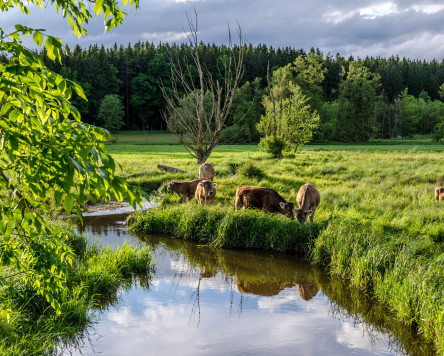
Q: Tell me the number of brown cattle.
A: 6